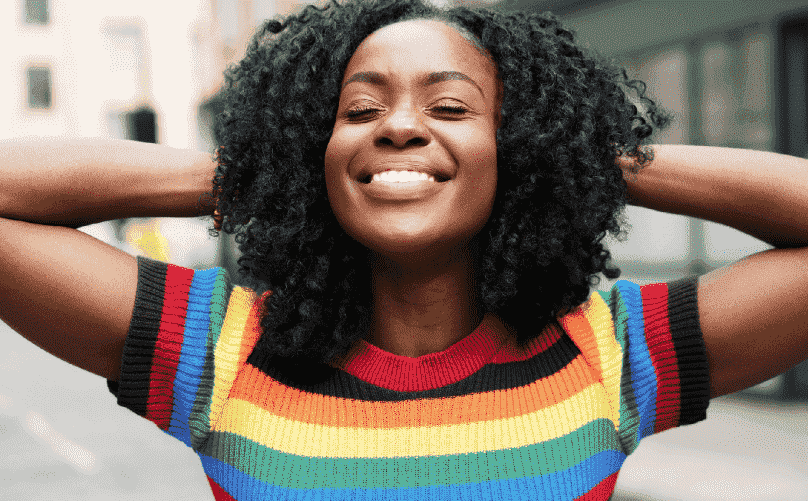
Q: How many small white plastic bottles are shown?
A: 0